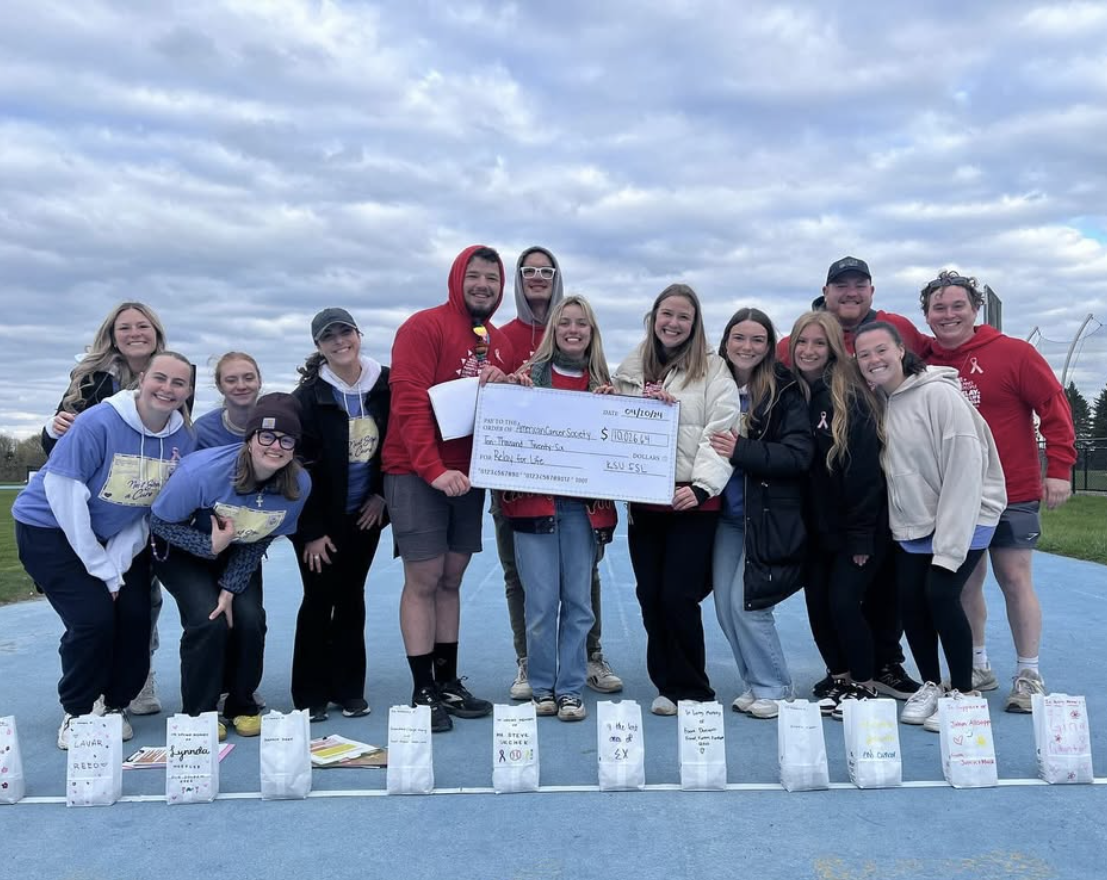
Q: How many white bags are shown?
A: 12